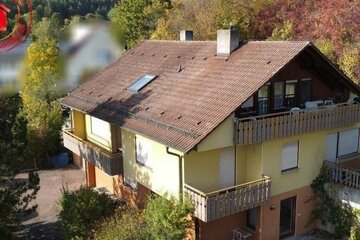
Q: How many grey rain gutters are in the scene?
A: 1